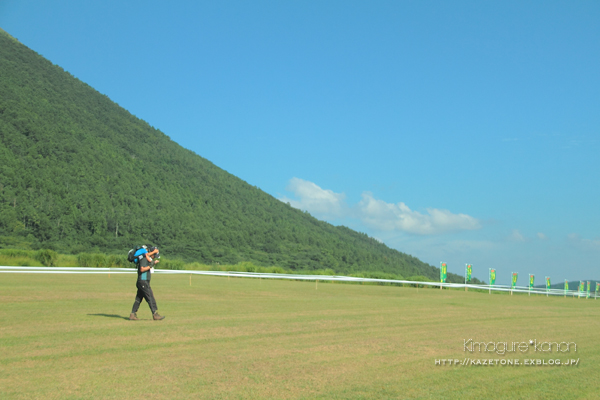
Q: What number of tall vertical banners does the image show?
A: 10